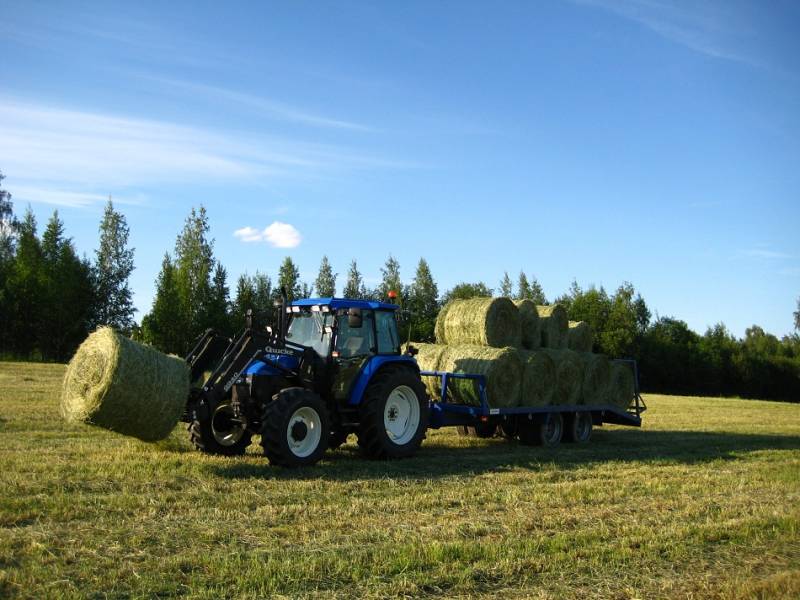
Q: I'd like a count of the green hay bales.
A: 11